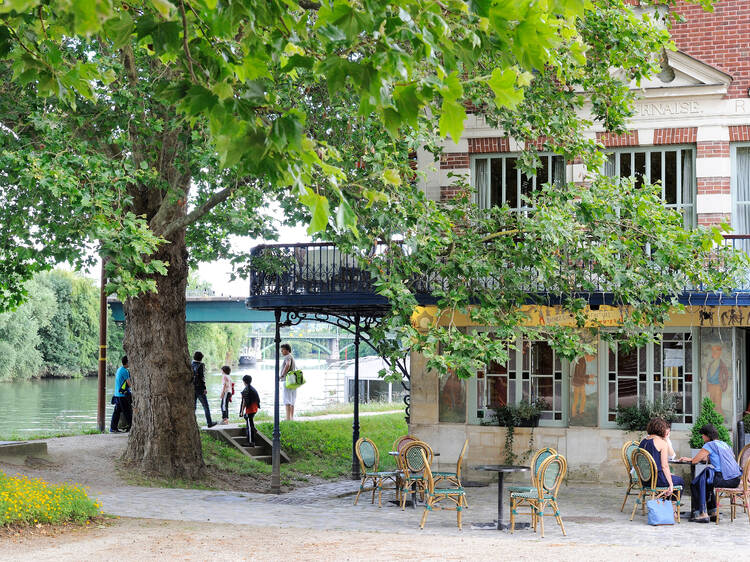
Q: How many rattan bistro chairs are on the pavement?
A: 11